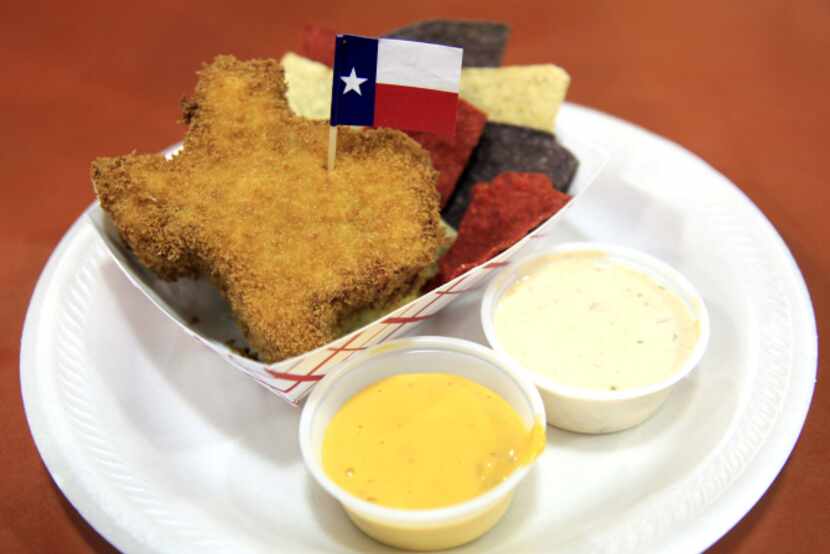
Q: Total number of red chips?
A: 3